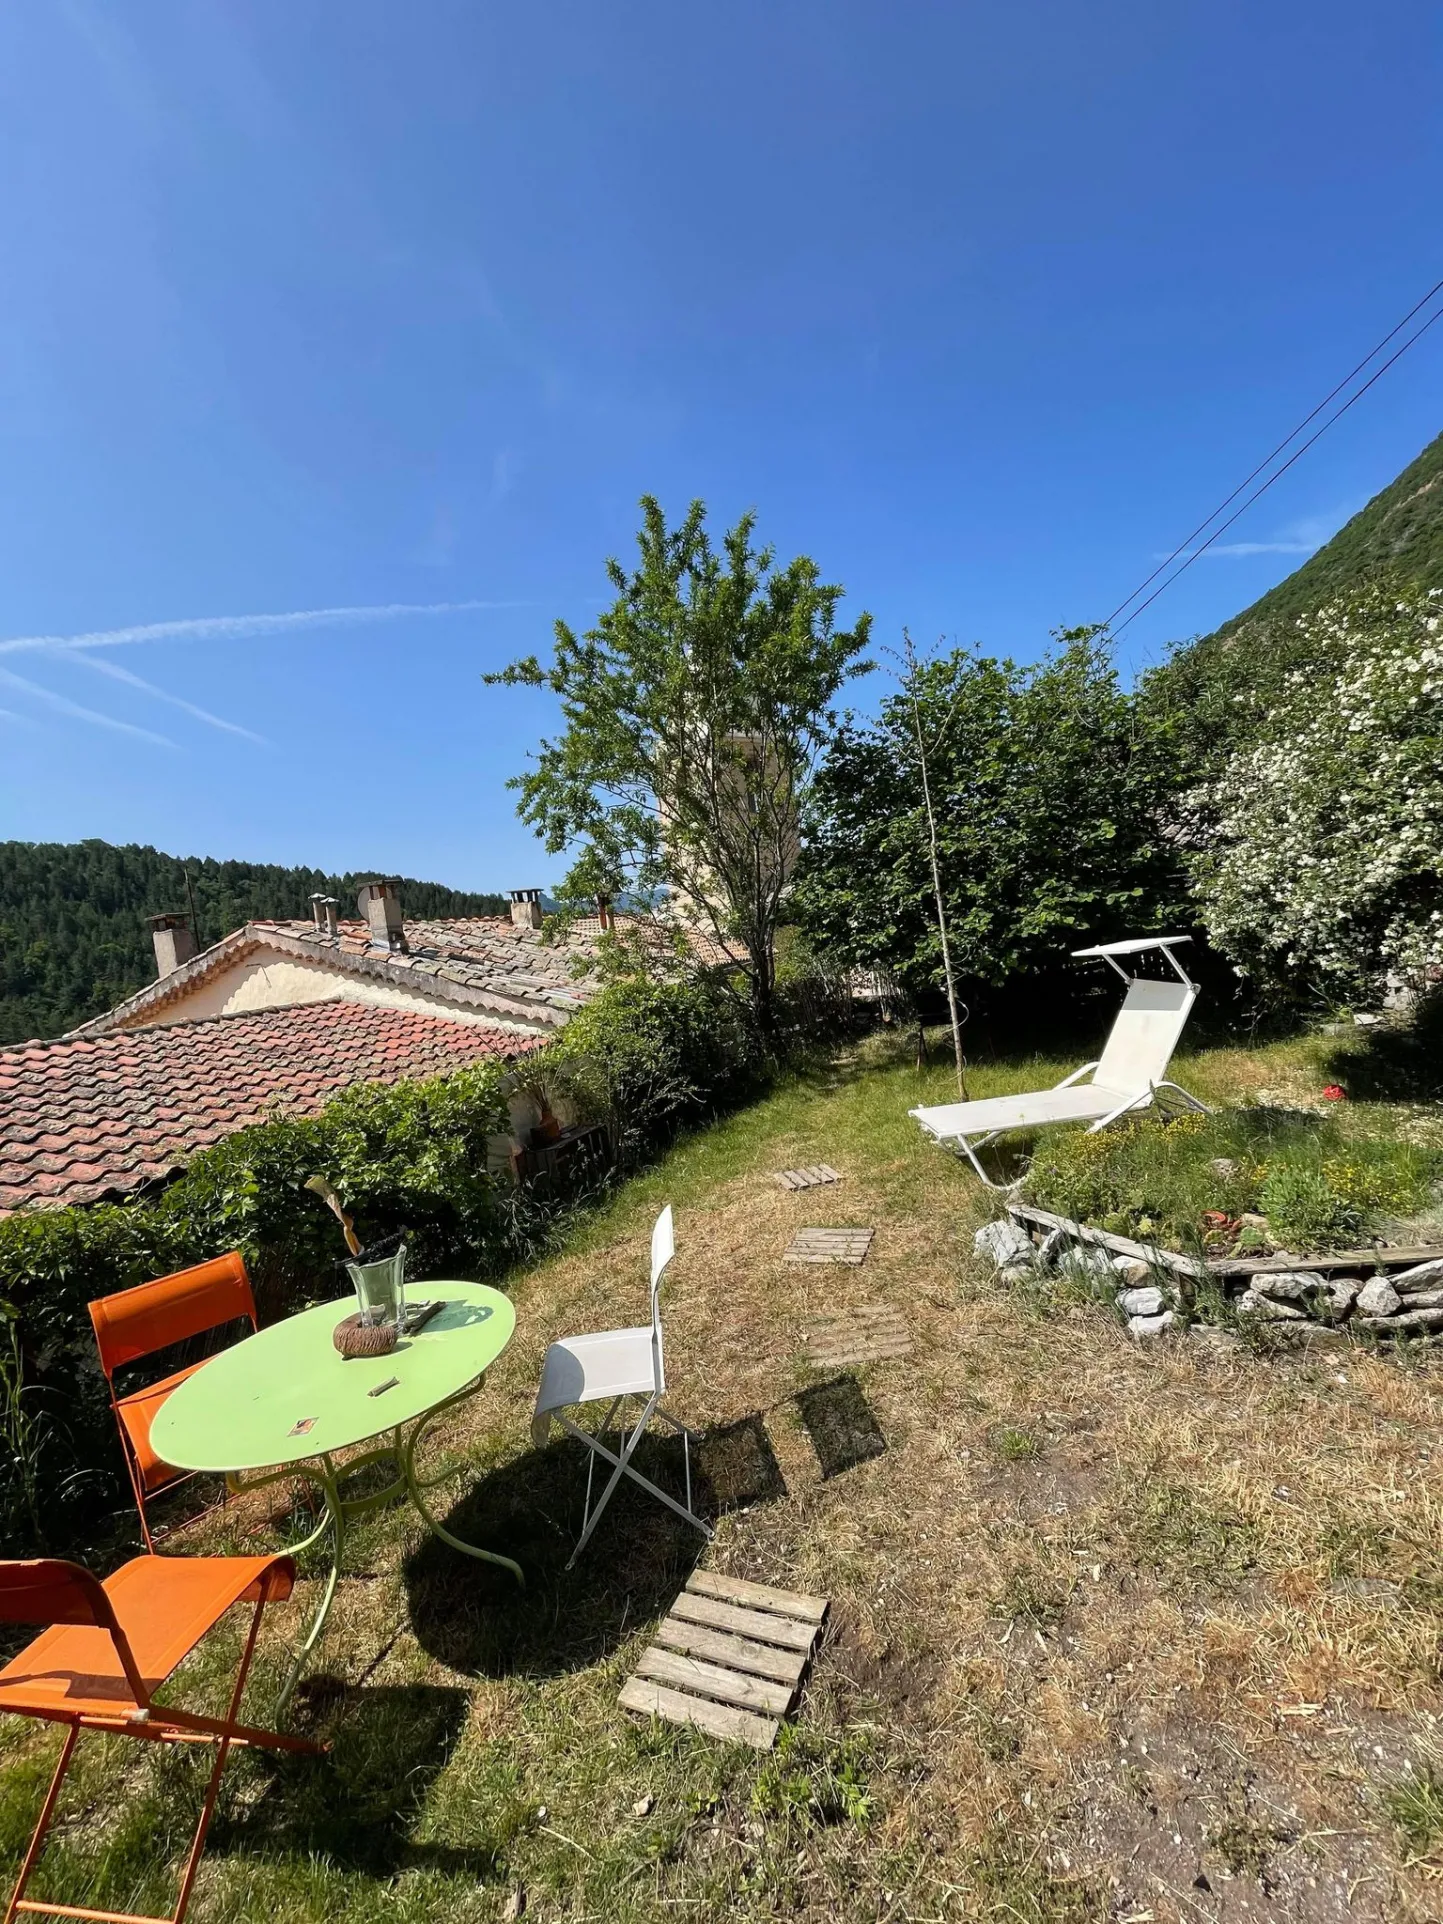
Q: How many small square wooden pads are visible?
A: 4